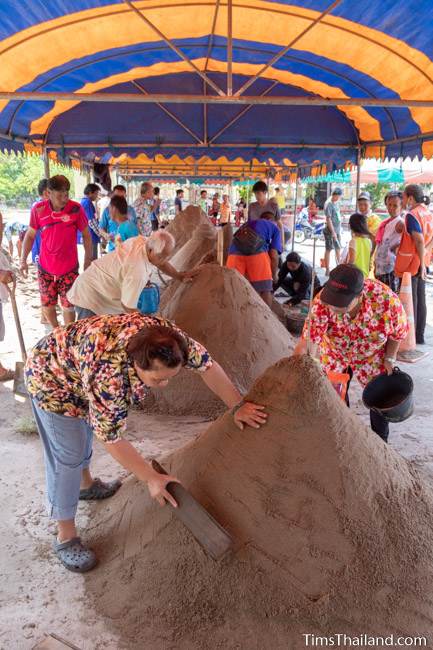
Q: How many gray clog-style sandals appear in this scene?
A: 2